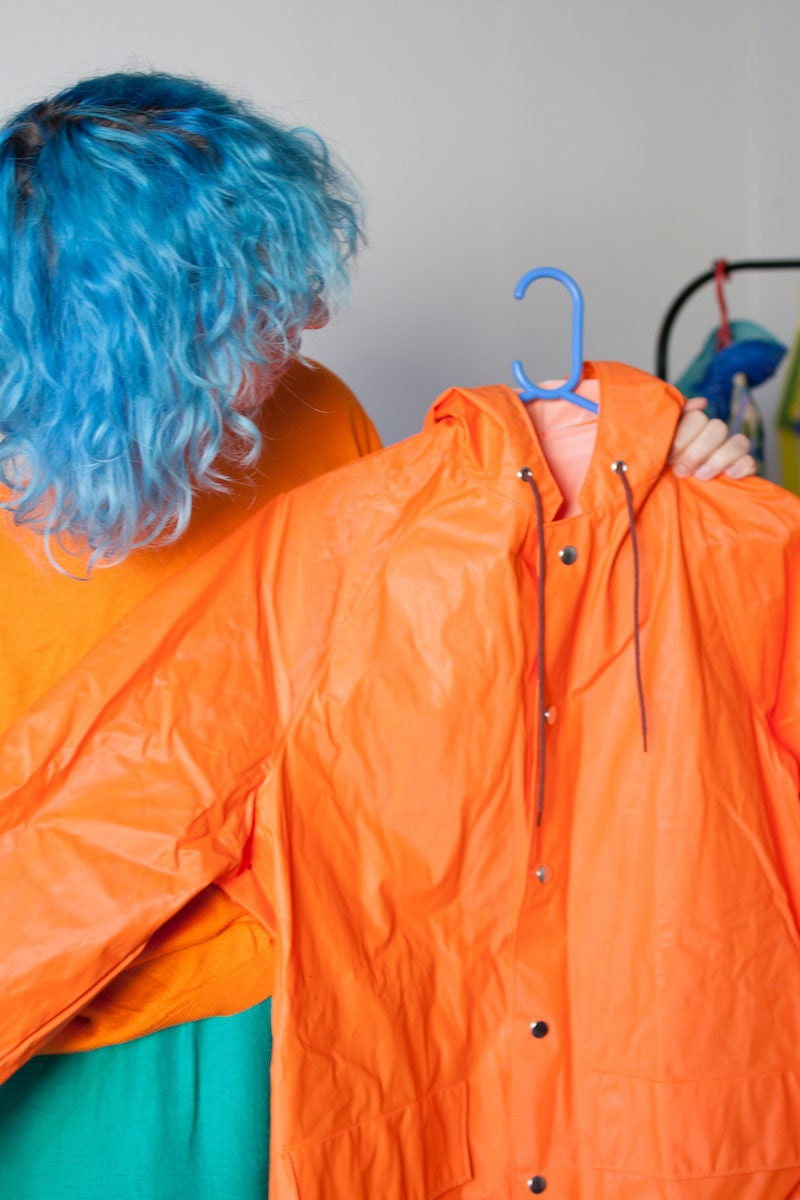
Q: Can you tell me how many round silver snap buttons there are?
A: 5